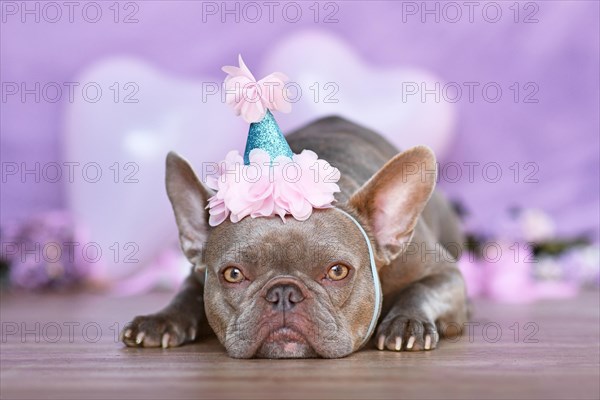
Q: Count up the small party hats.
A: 1